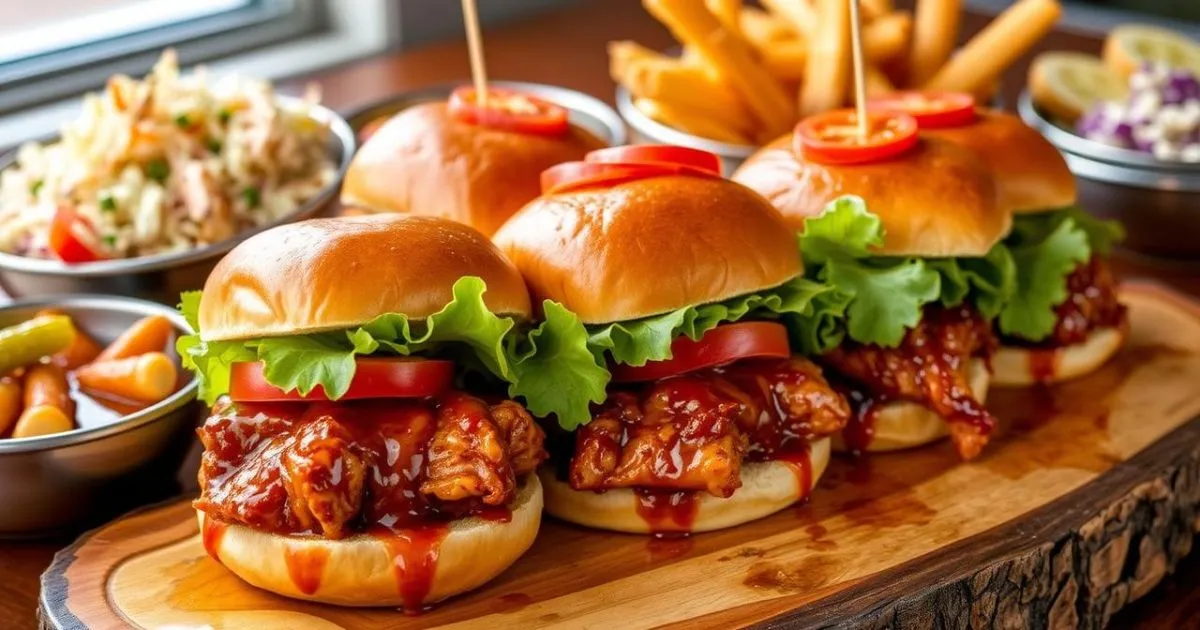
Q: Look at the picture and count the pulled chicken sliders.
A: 5